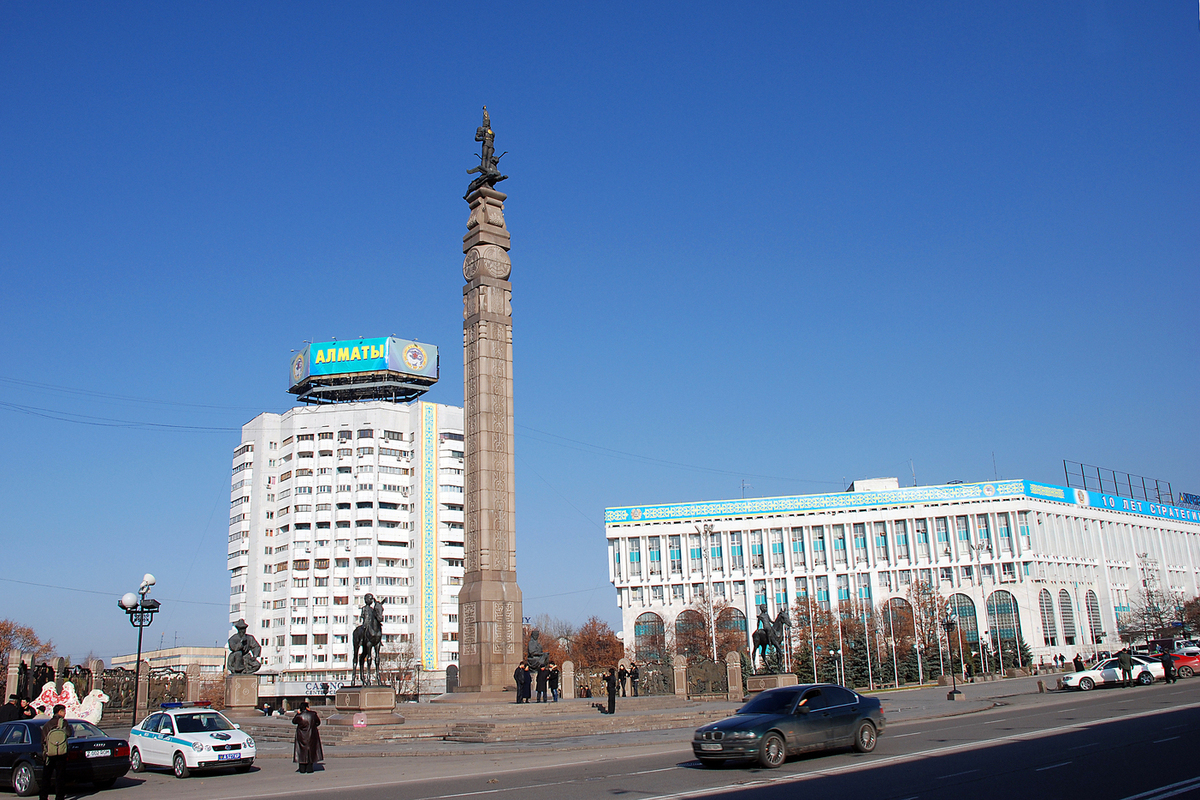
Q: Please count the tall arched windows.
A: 9